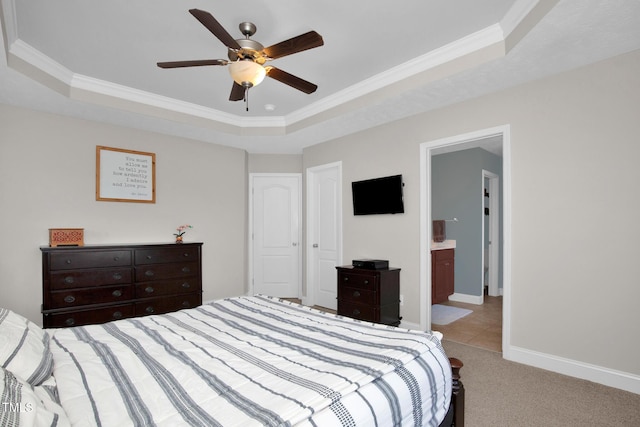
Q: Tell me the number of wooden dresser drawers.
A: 11